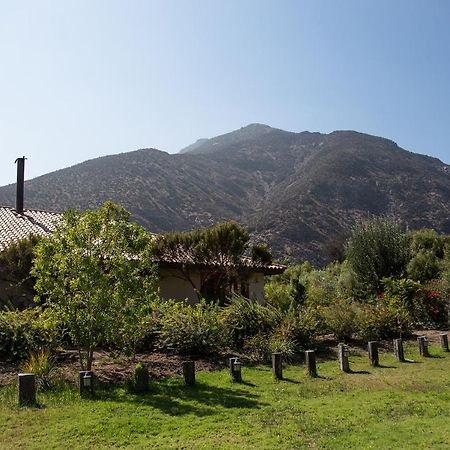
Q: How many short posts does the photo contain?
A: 12